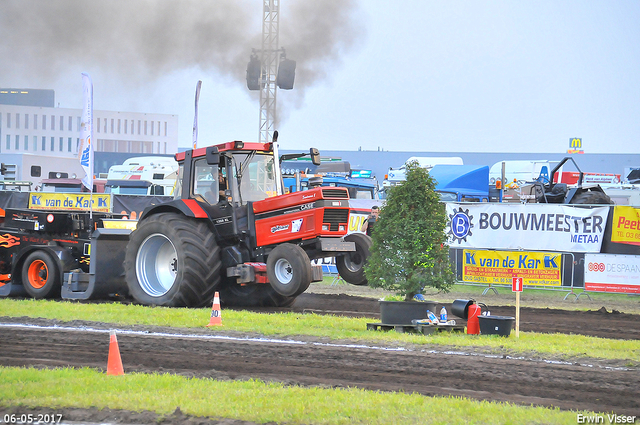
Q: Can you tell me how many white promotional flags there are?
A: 2